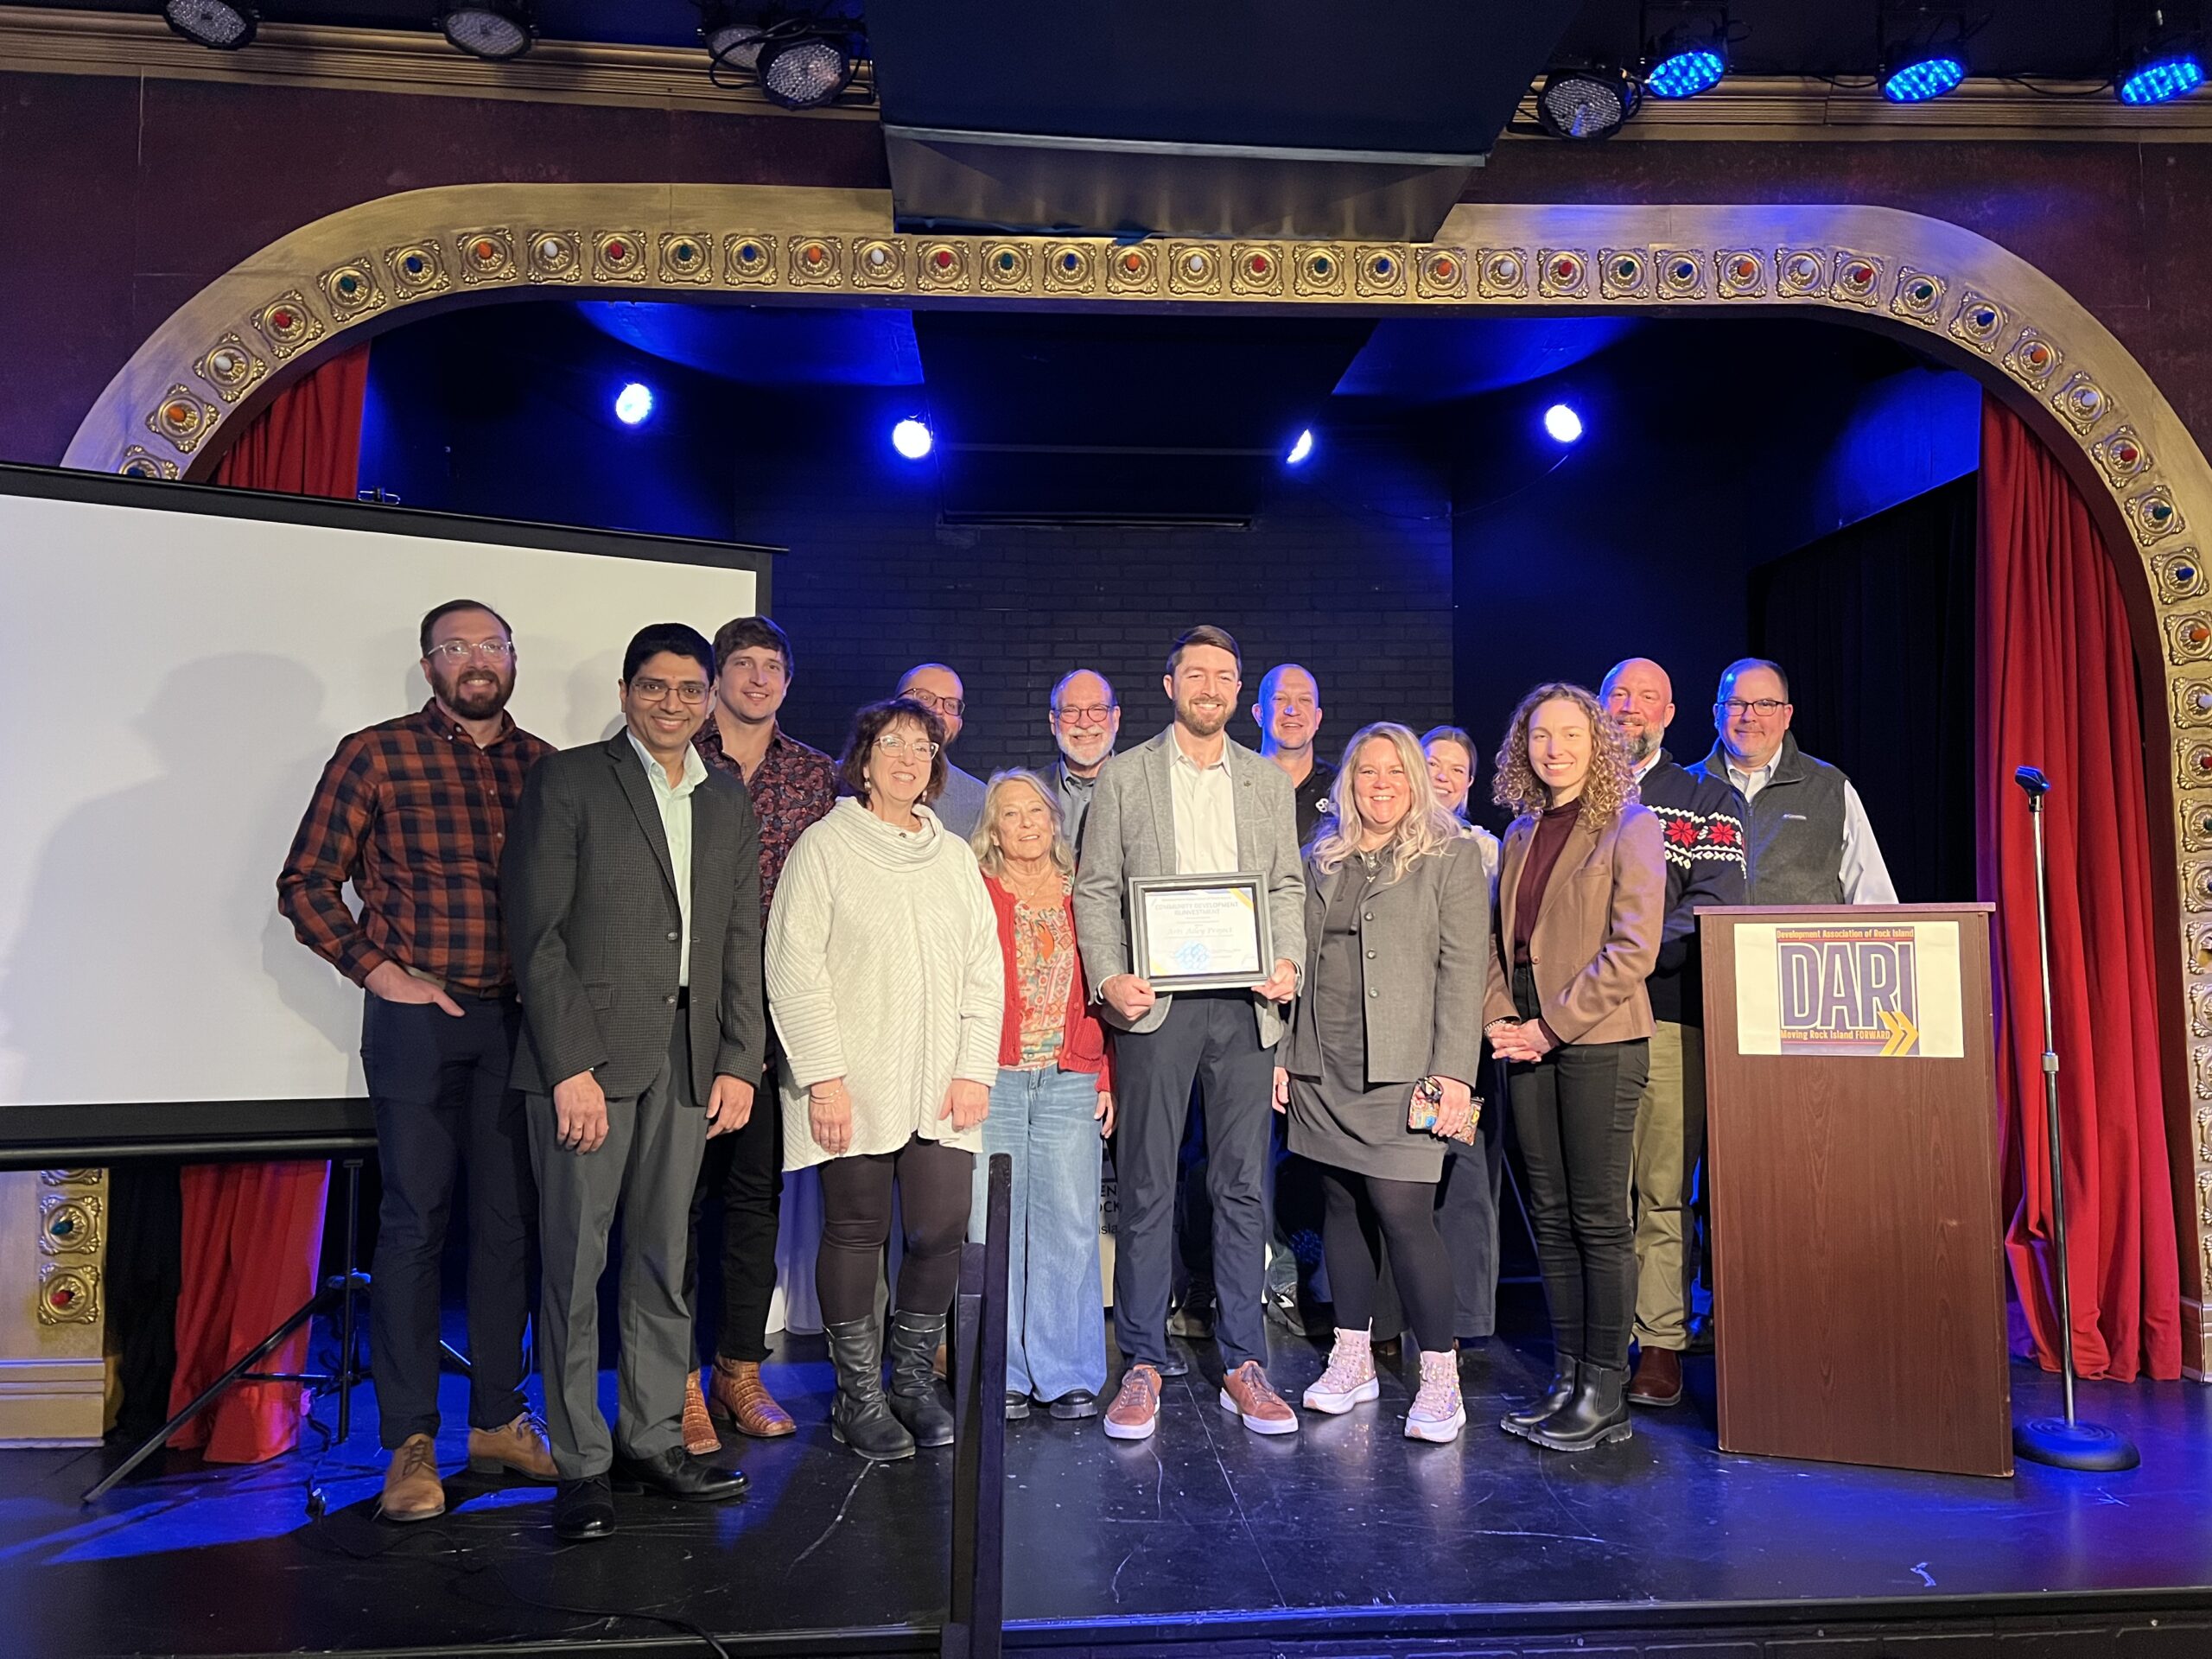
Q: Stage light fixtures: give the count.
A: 12